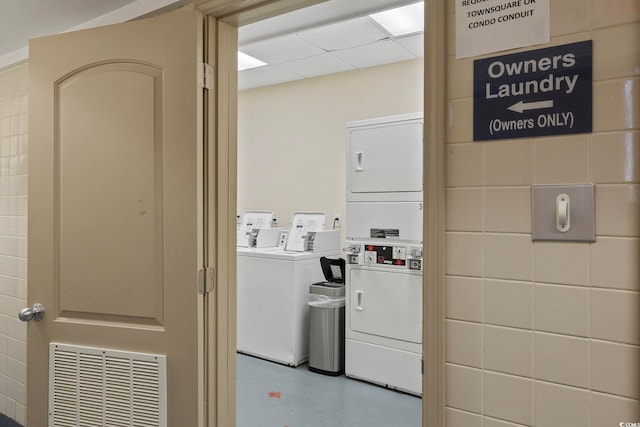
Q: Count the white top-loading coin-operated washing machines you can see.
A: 2